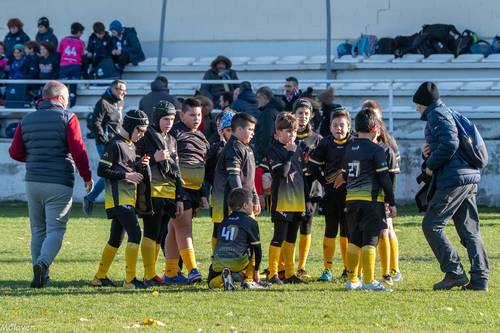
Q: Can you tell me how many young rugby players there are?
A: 11